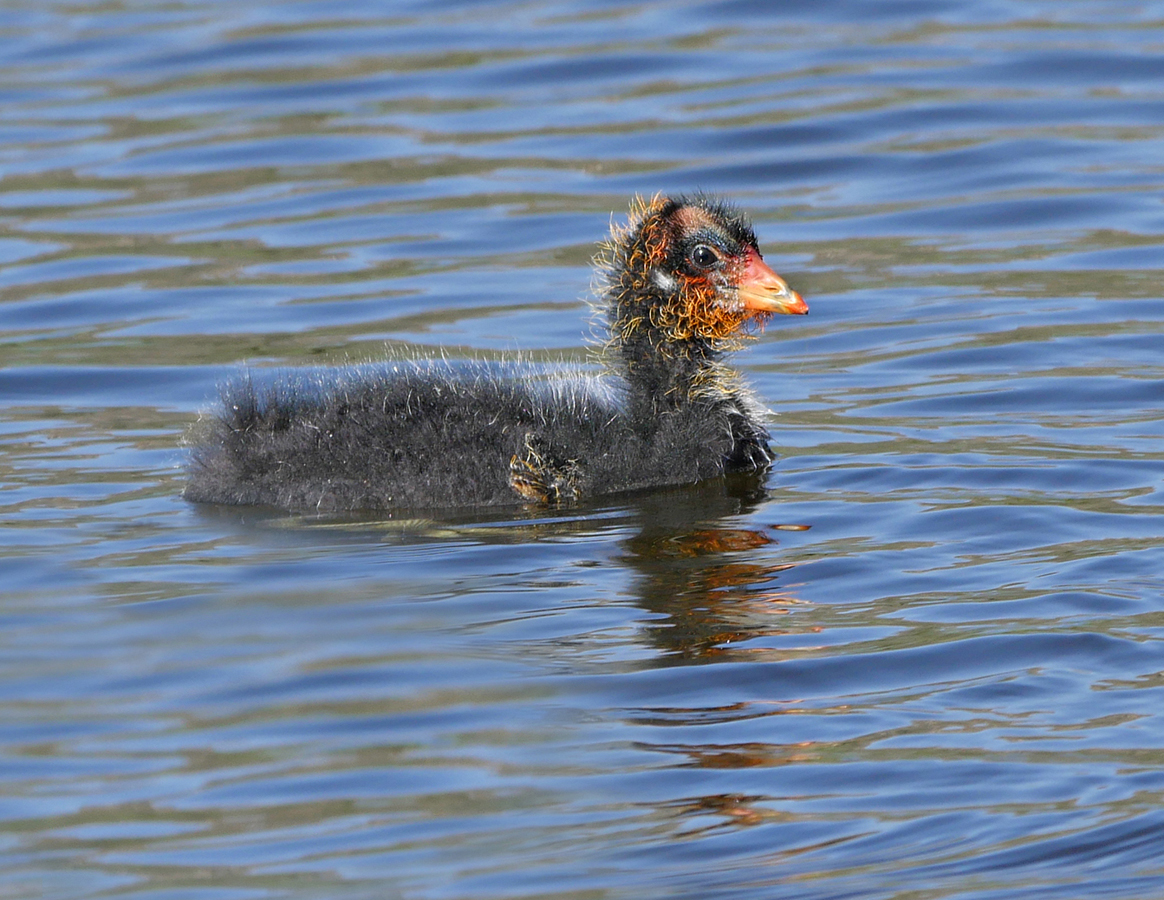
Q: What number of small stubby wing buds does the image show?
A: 1